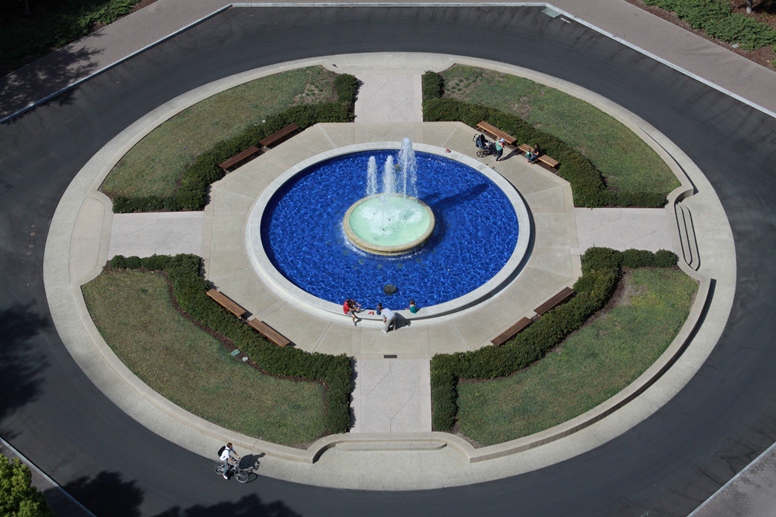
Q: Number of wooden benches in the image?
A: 8